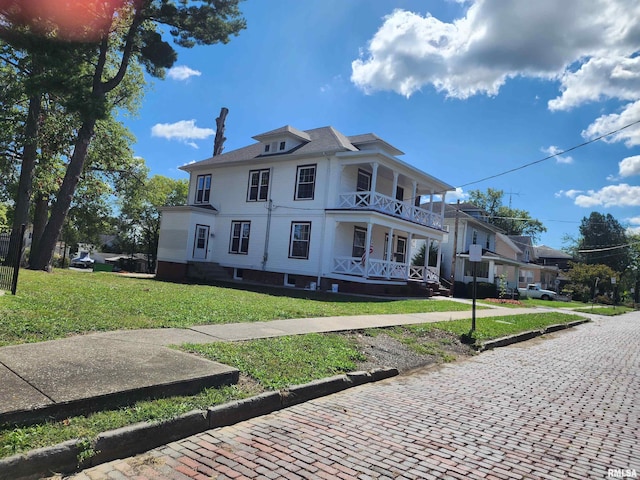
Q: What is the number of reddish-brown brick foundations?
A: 1